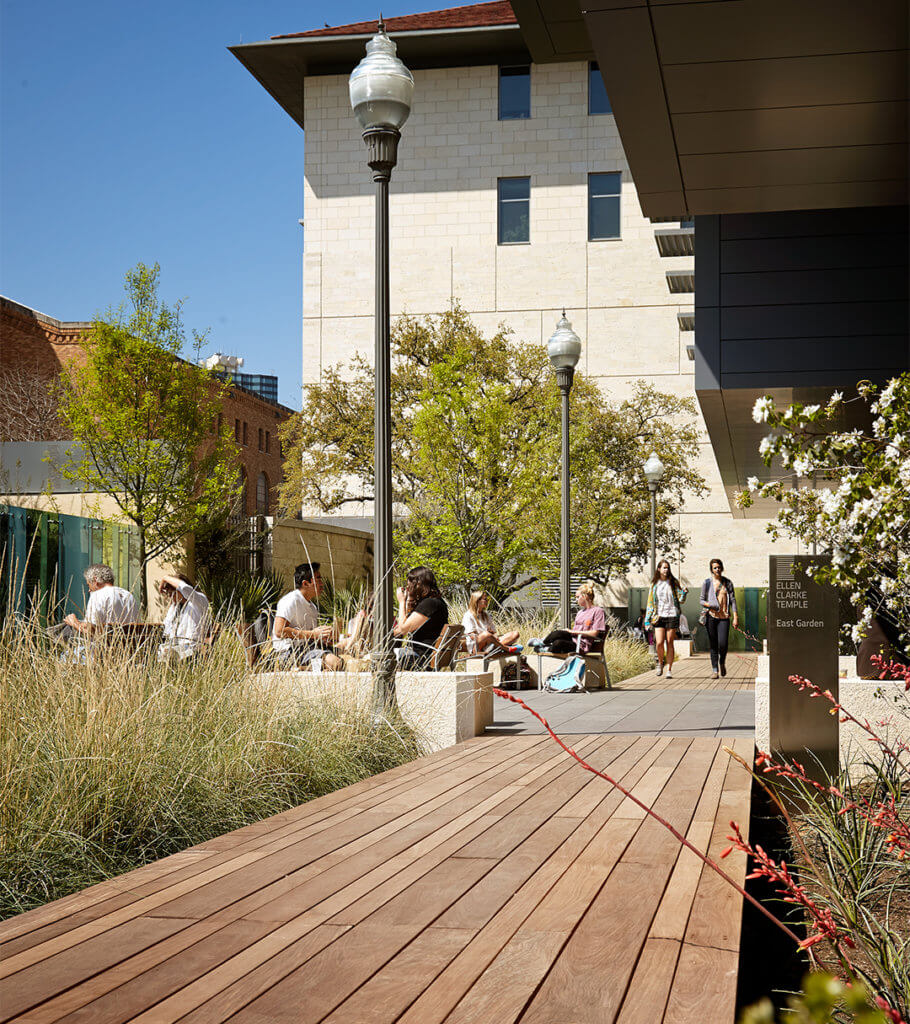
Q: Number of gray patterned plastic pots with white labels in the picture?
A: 0